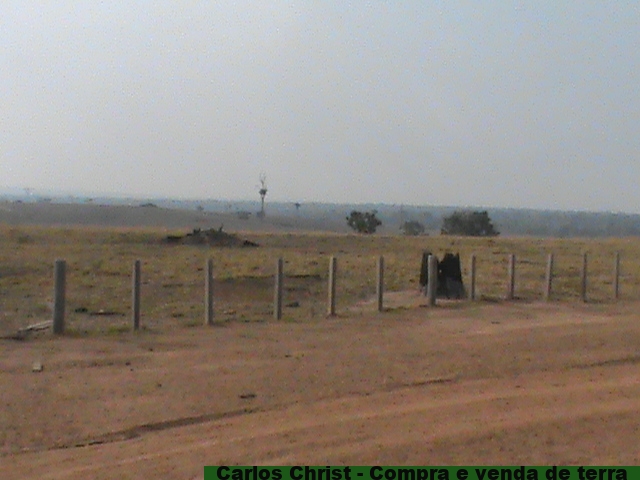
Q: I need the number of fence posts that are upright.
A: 12